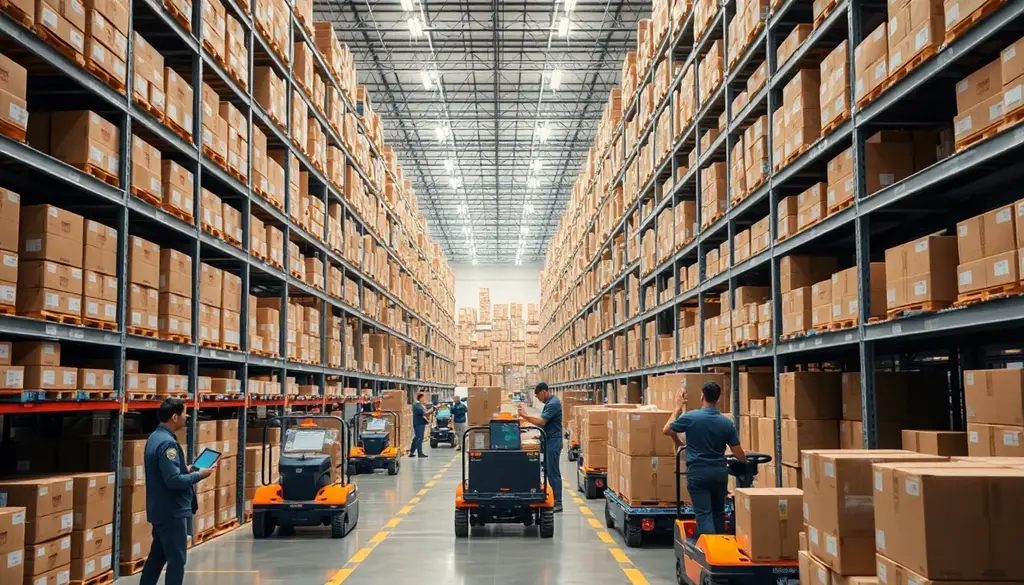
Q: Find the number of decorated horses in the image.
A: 0